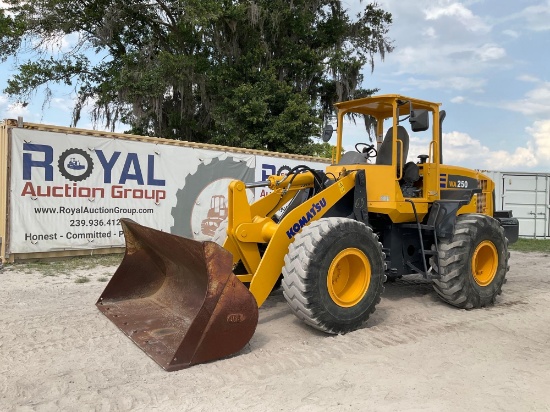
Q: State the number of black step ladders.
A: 1